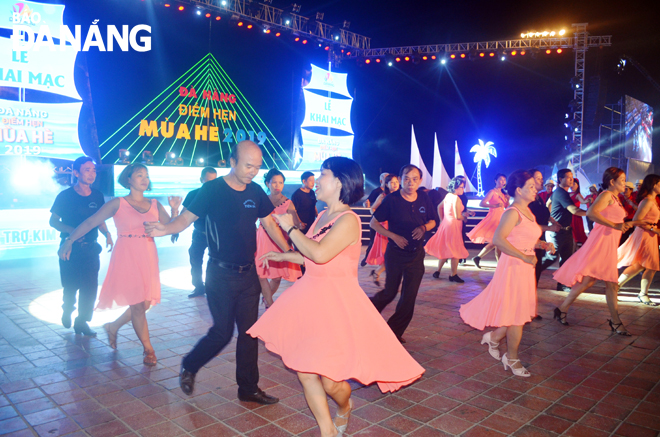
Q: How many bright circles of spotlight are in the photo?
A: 2